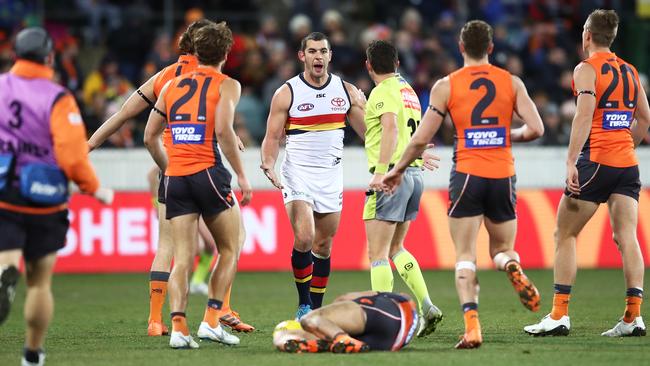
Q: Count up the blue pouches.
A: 2